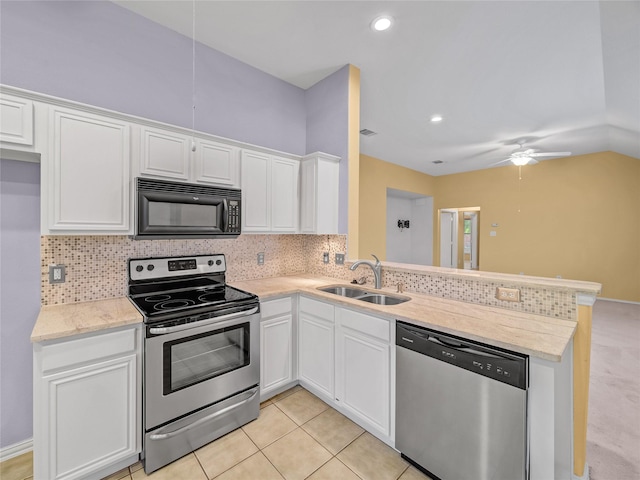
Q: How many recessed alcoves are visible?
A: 1